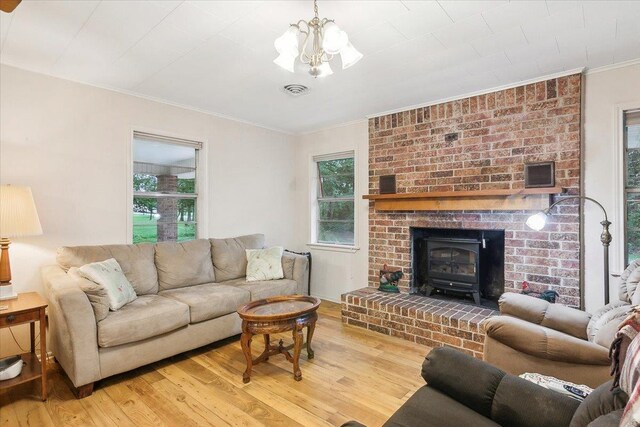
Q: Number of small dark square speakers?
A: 2